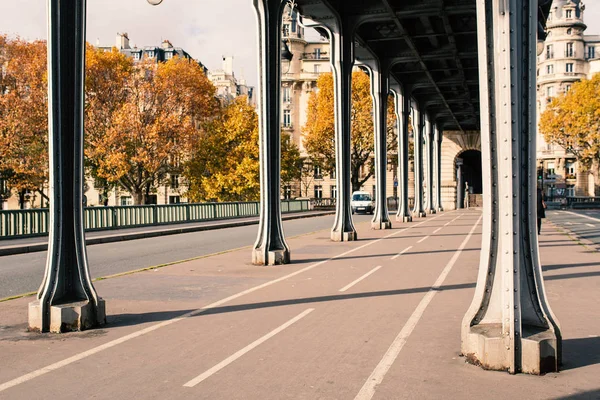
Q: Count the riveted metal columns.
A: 9